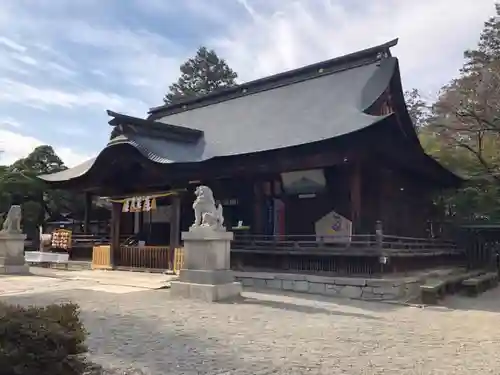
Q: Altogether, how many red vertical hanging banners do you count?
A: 1